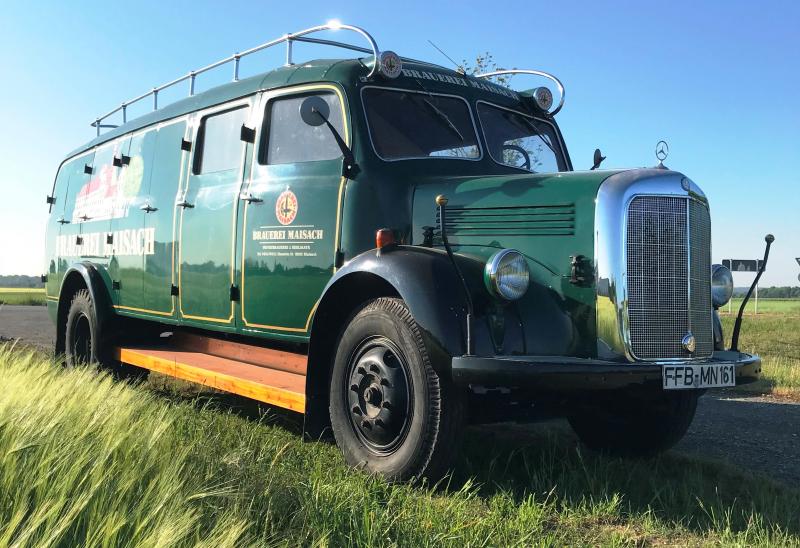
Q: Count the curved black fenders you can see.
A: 2